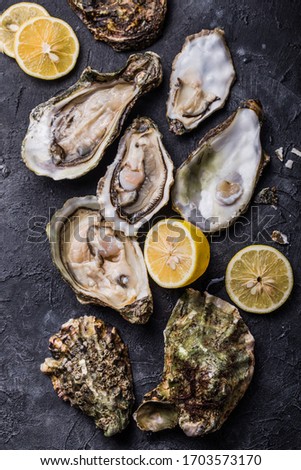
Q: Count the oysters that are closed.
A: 3